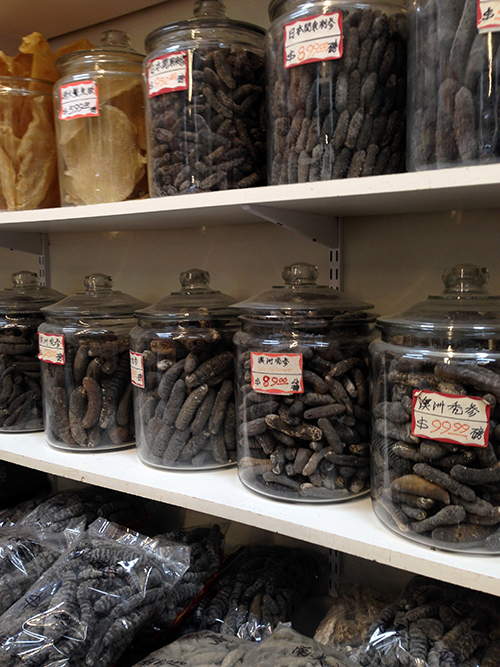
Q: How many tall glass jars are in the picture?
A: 10